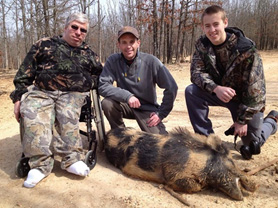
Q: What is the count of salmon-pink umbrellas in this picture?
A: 0